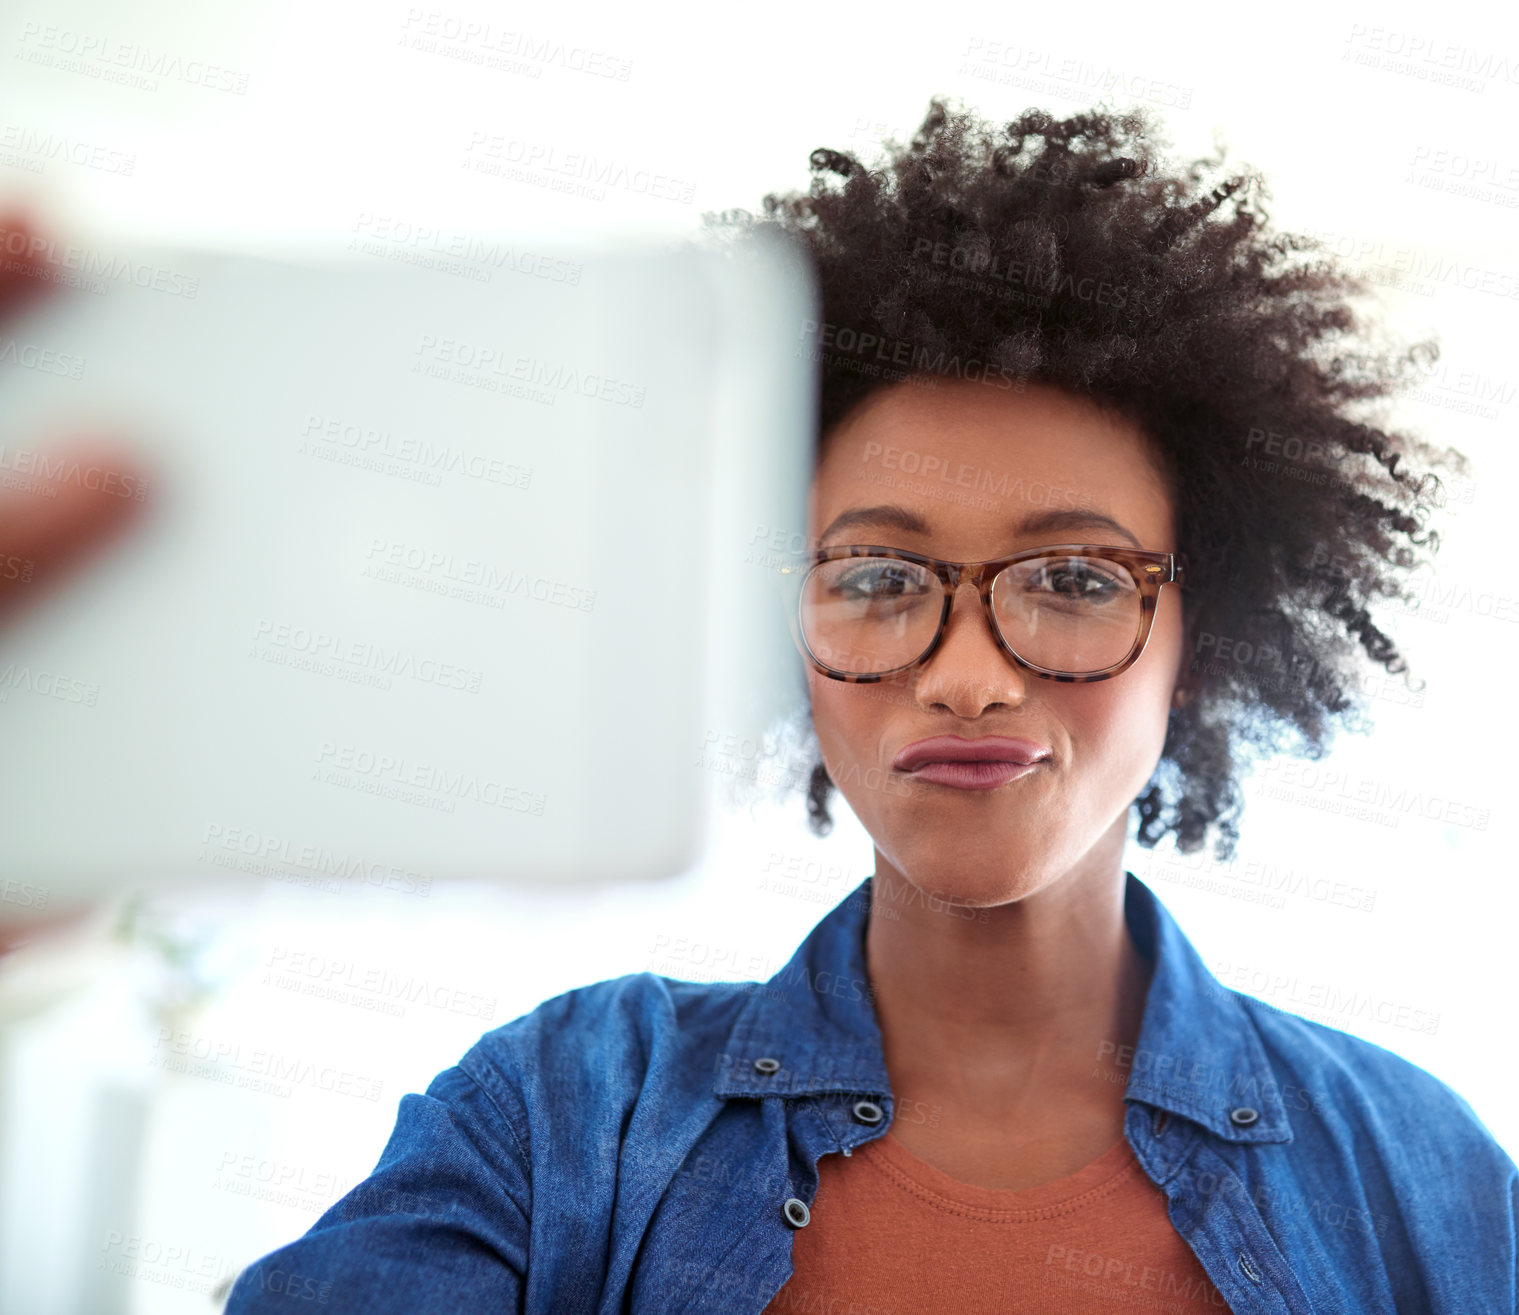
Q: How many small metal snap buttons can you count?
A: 4